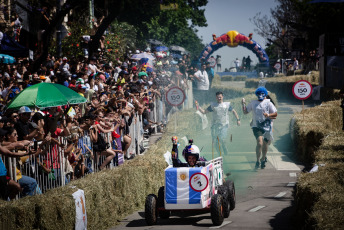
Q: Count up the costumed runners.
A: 2